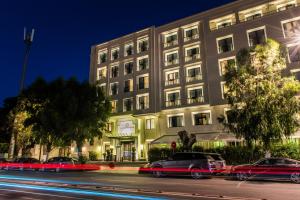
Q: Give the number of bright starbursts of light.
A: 1